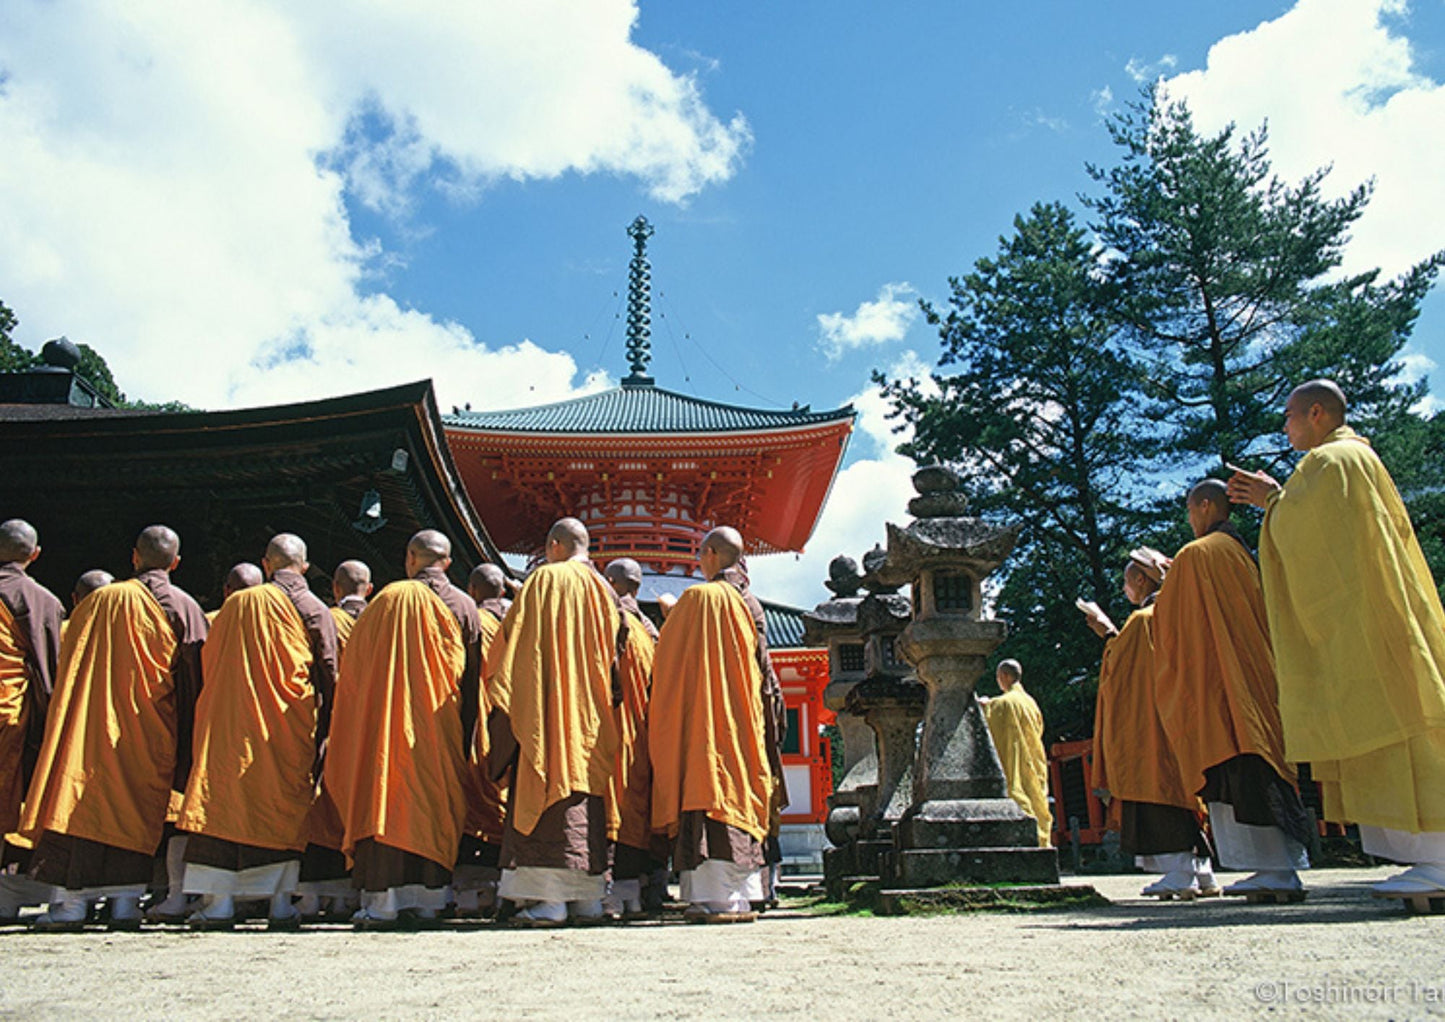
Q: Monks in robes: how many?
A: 15